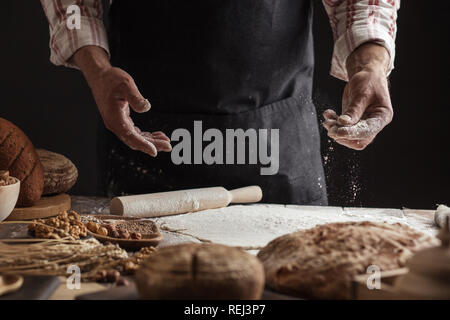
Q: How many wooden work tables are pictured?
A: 1